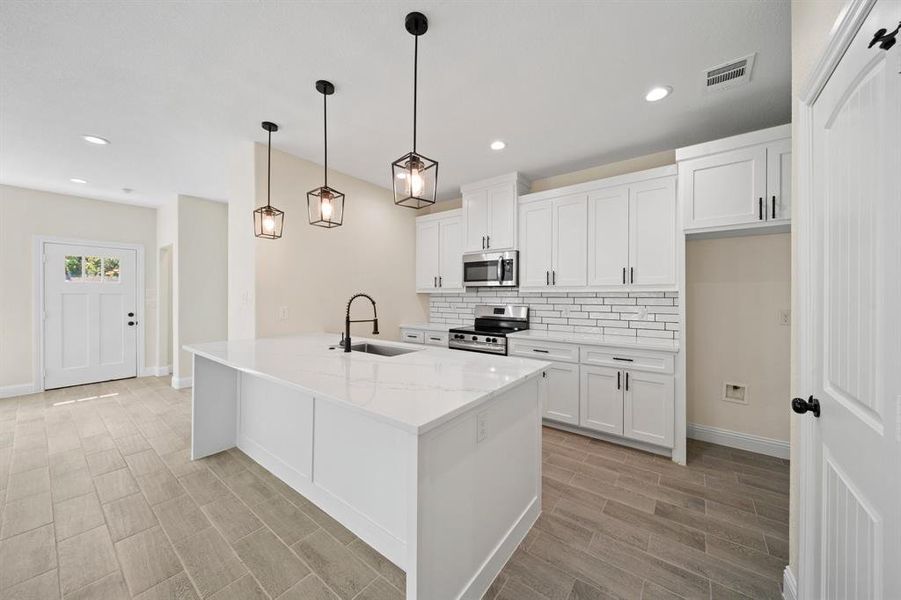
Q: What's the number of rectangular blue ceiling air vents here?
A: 0